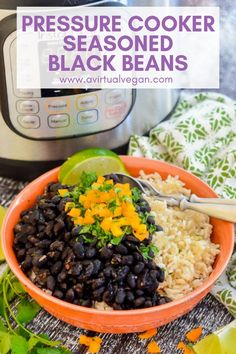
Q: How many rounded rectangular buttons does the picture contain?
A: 8